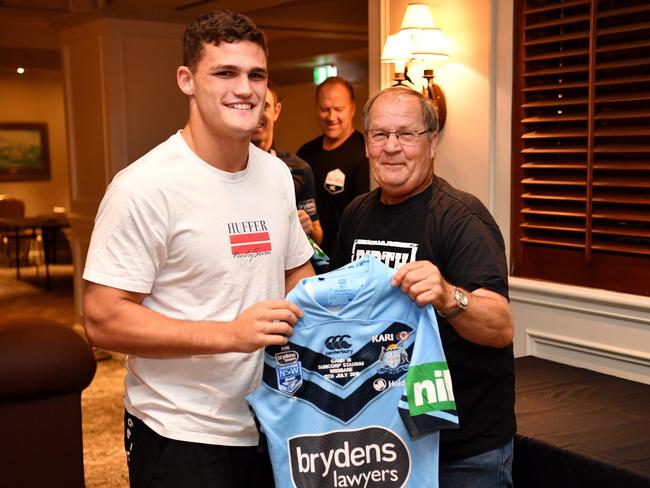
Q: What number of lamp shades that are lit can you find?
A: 3